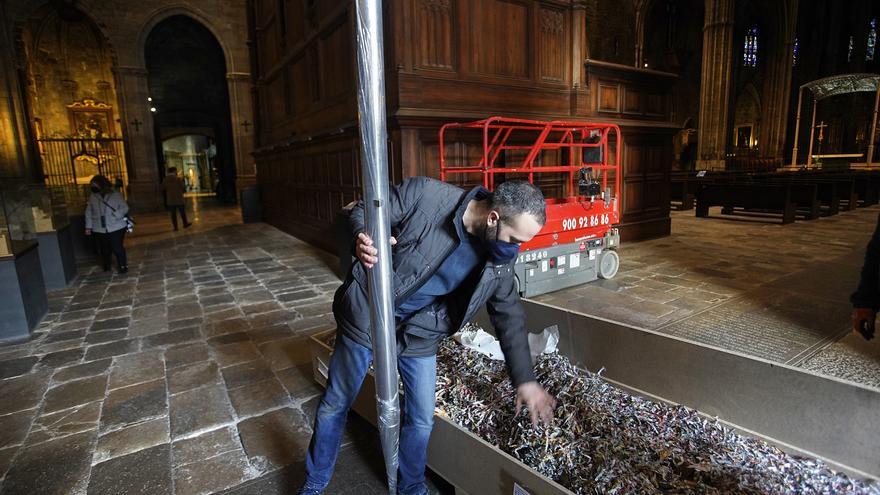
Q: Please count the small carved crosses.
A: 2